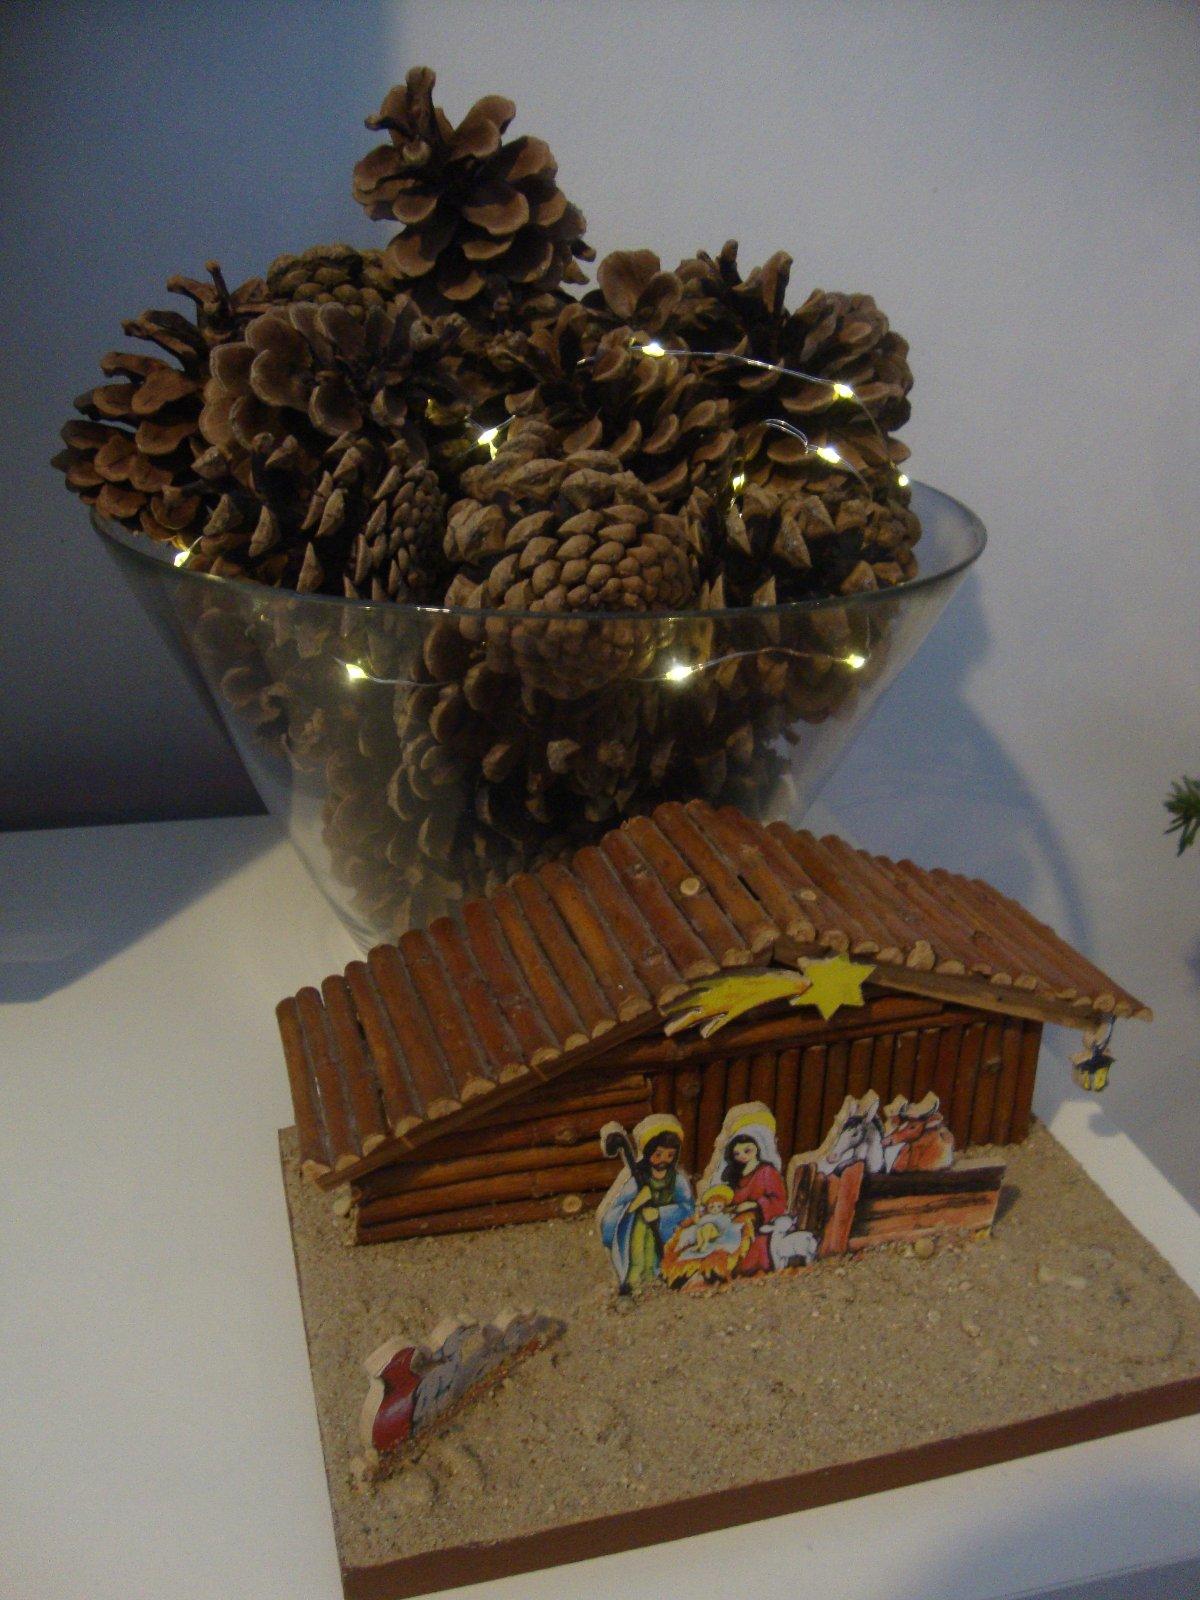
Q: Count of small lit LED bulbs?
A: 10